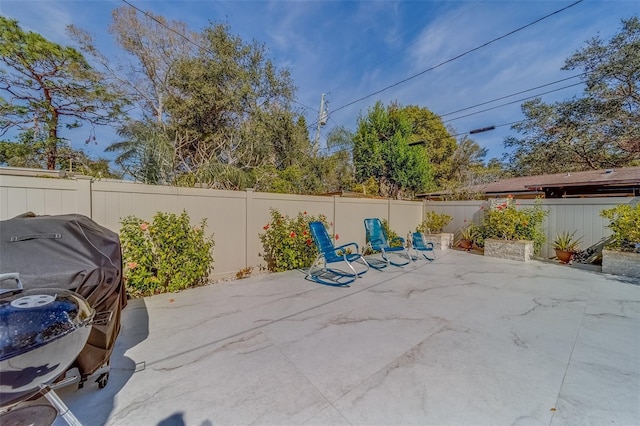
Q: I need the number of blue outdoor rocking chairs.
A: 3